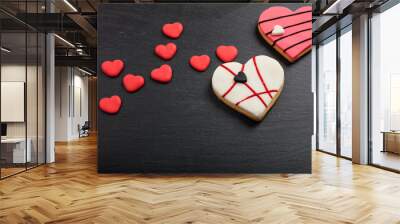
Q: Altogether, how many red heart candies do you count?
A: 8